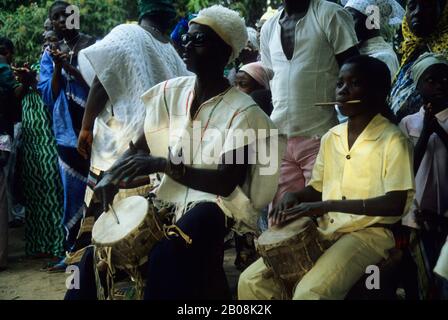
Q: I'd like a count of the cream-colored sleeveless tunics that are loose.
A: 1